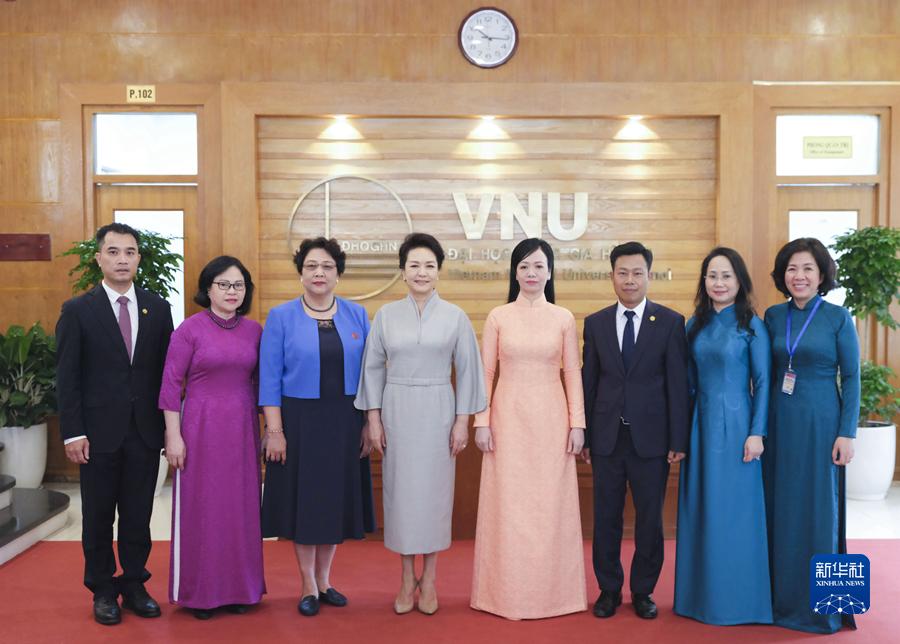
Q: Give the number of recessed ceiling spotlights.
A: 3